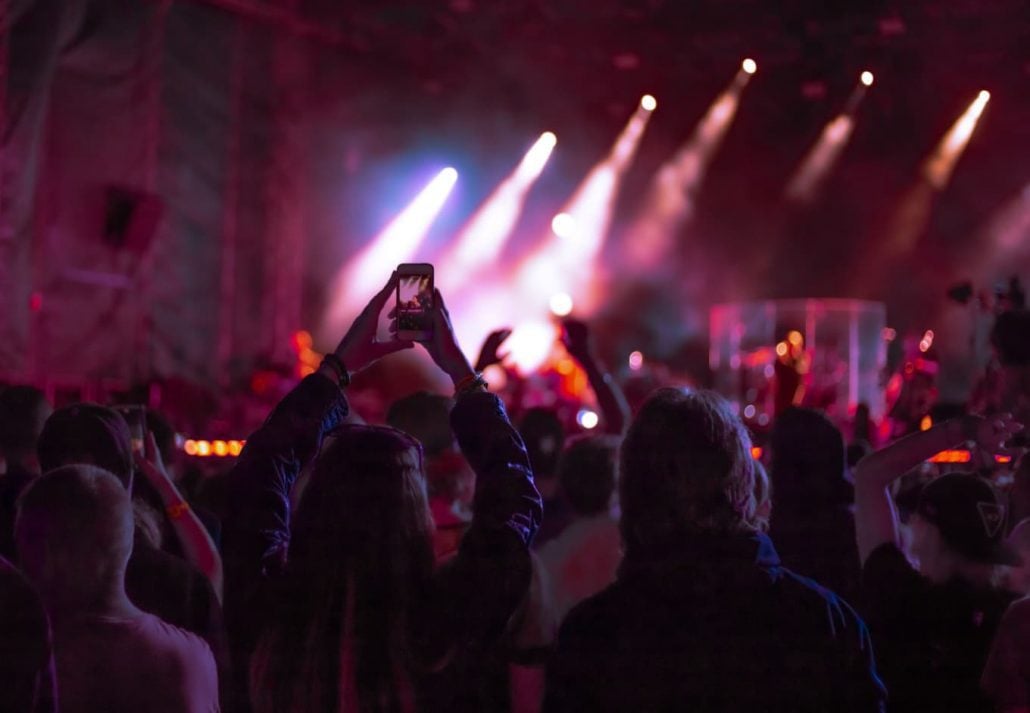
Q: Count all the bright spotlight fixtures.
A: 6